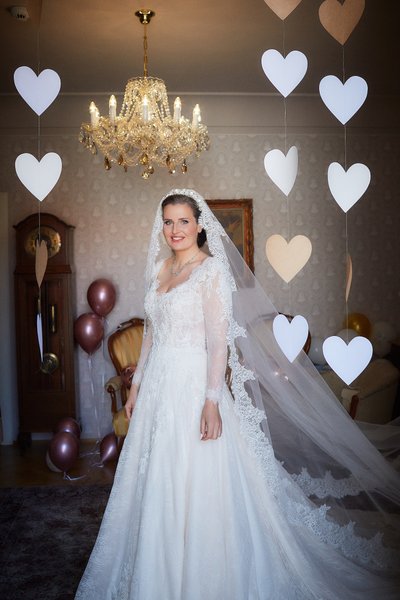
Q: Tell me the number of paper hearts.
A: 14